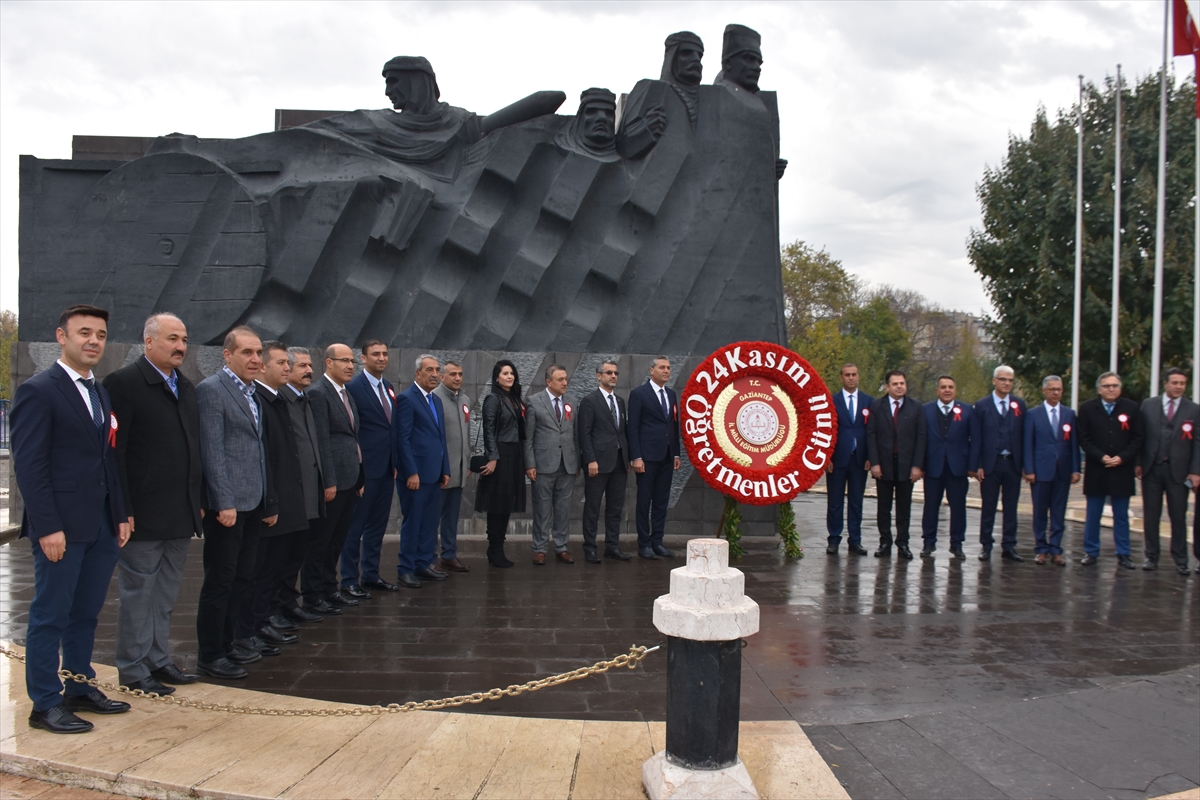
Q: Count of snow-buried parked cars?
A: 0